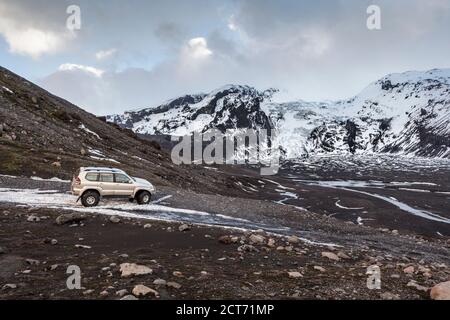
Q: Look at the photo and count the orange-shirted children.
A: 0